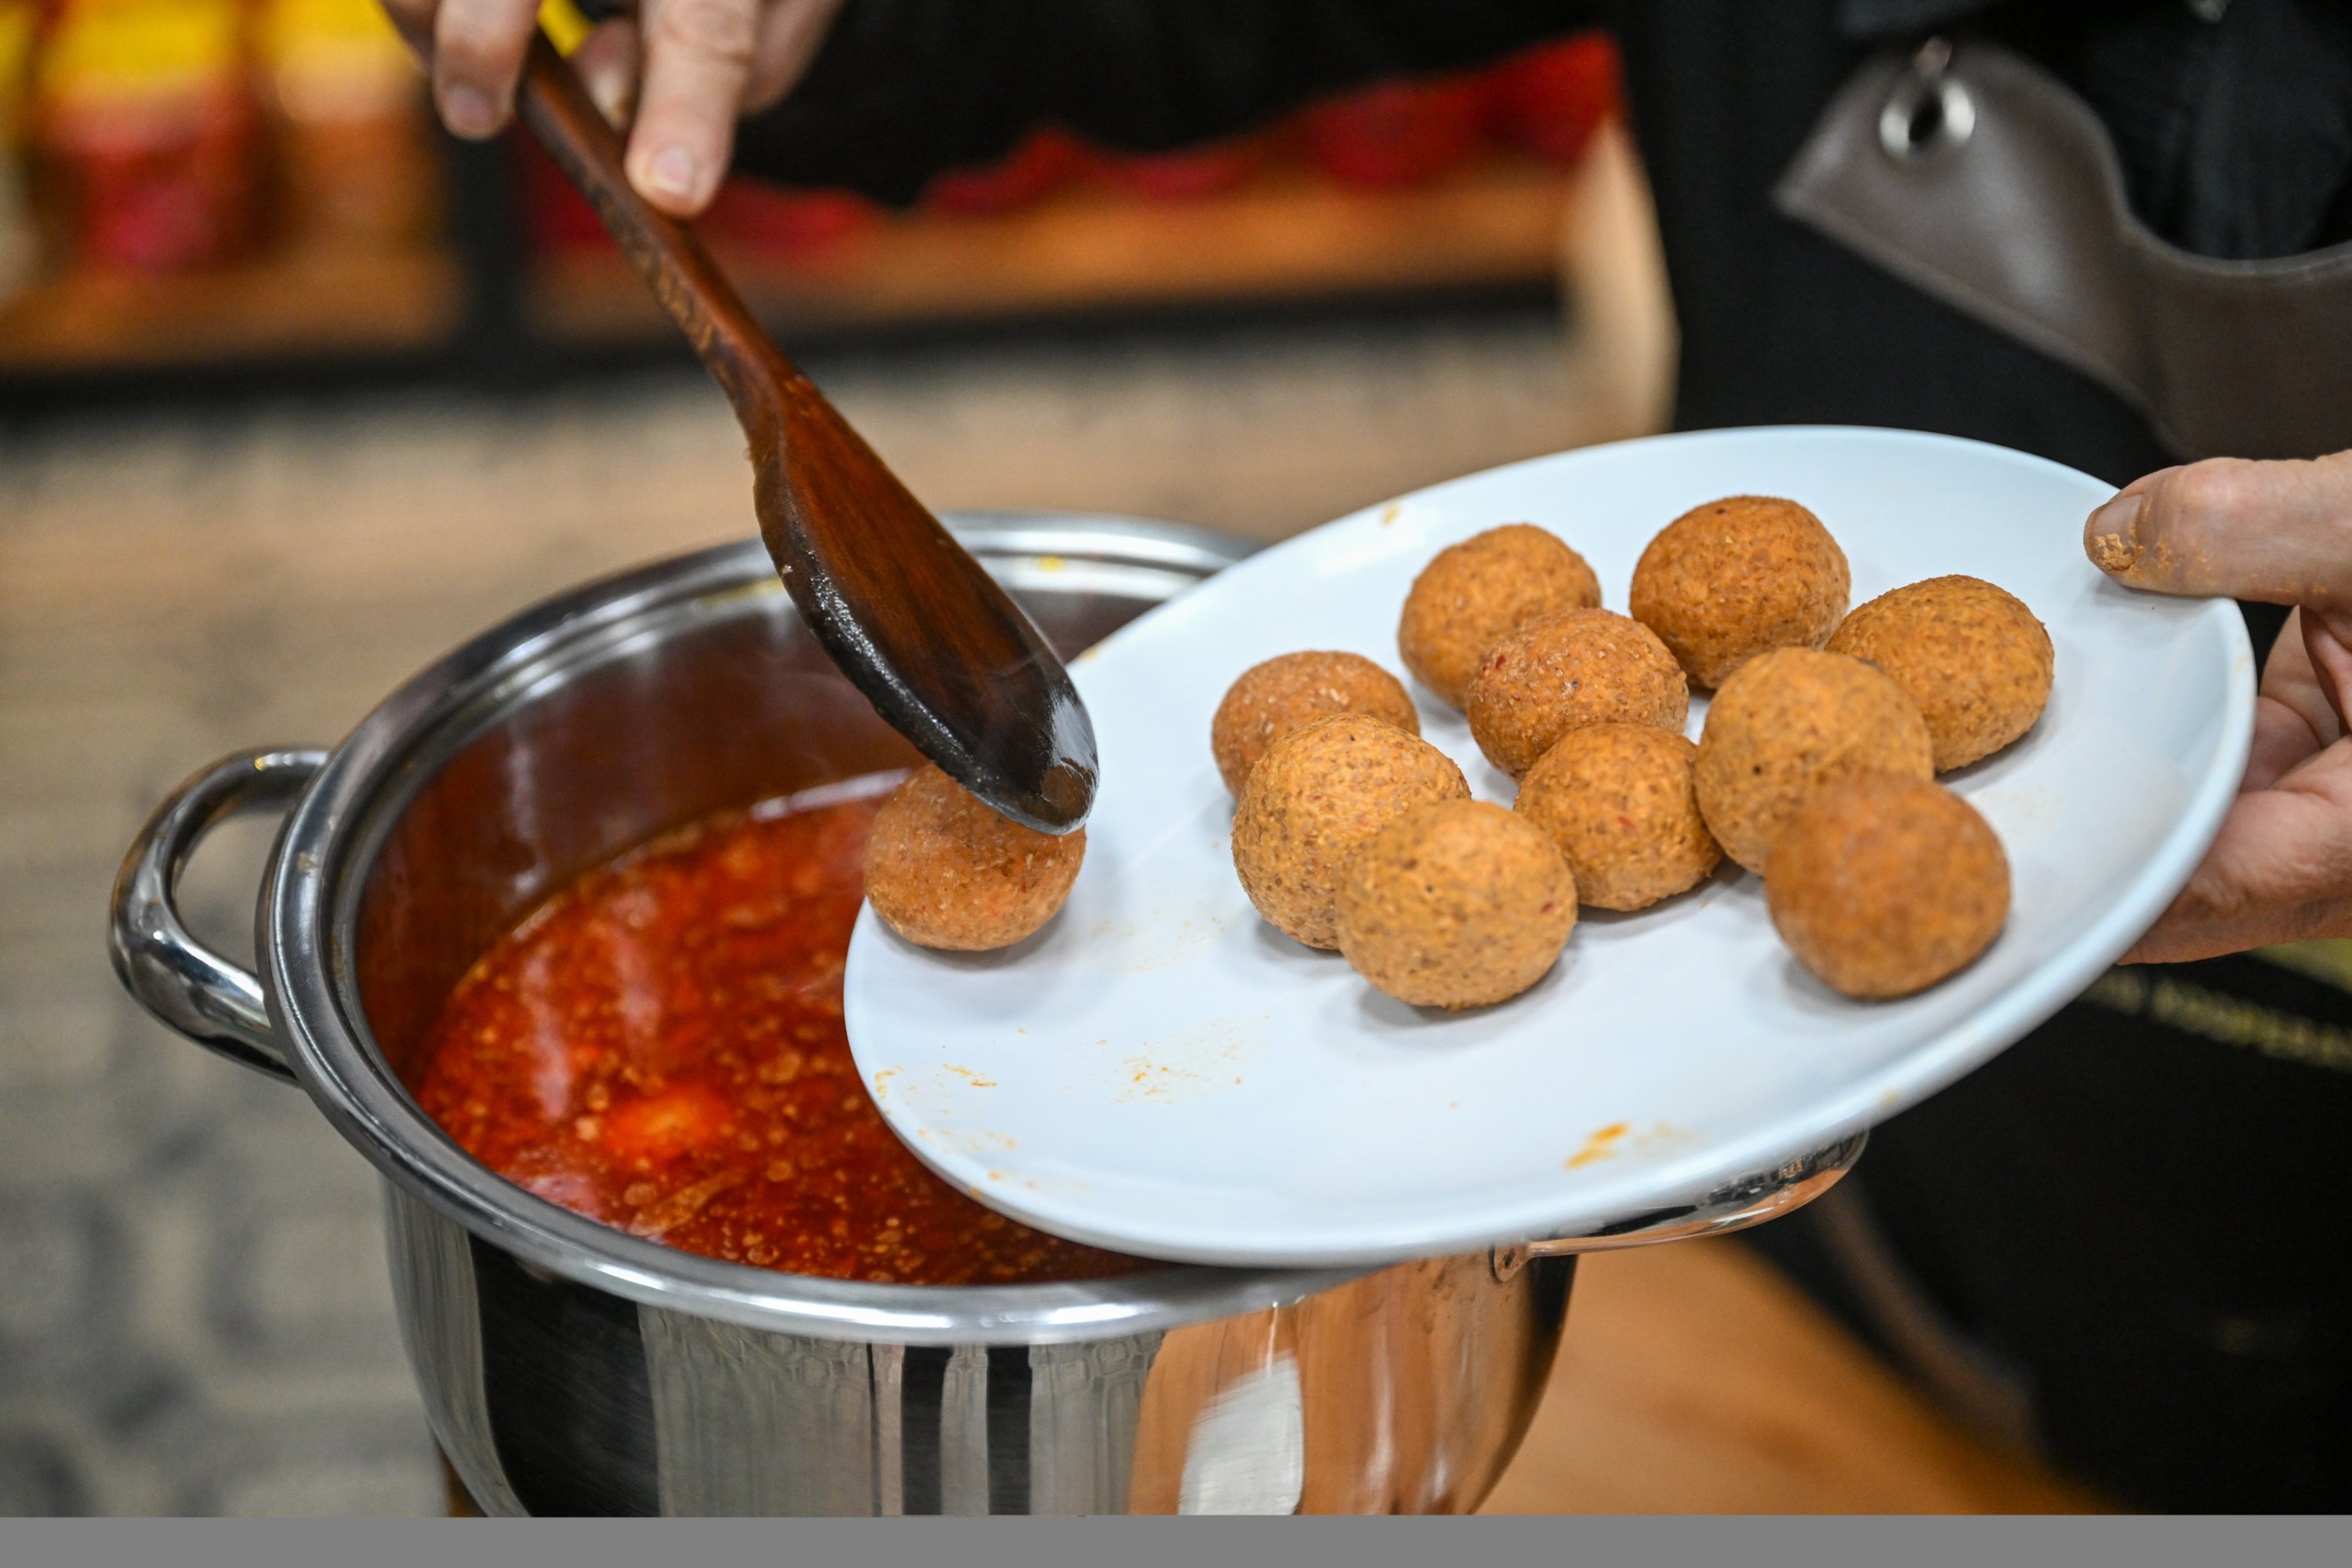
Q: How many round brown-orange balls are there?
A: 11